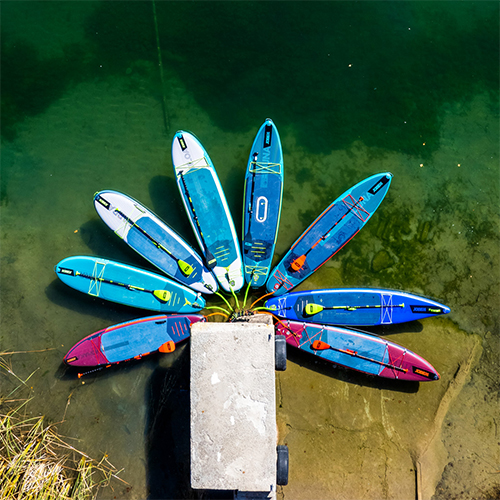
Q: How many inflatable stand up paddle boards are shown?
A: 8